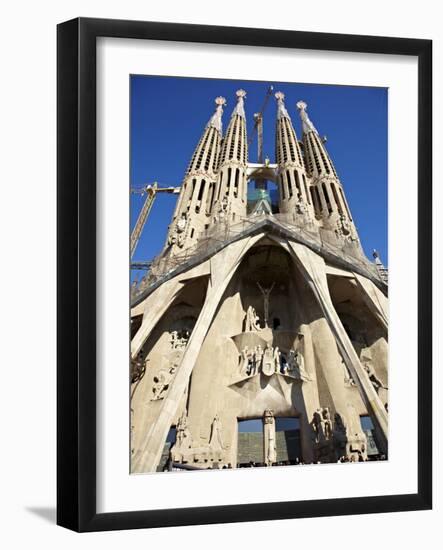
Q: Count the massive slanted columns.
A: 4